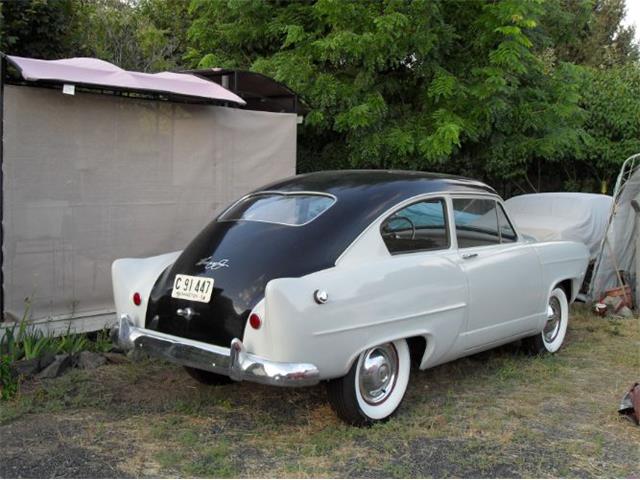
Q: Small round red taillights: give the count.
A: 2